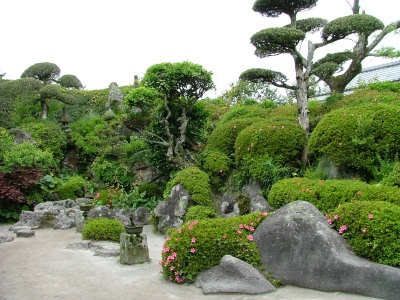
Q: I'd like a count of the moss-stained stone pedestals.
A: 1